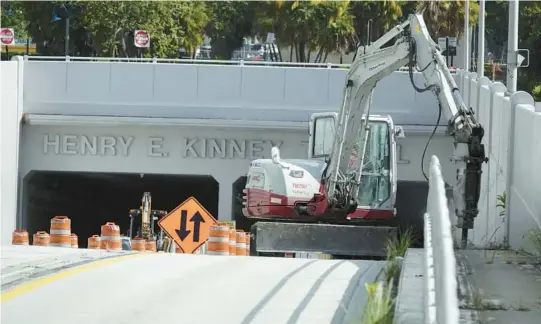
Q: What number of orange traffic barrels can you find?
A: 12